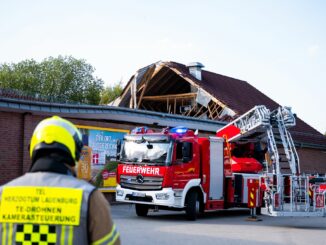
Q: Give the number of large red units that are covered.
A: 1